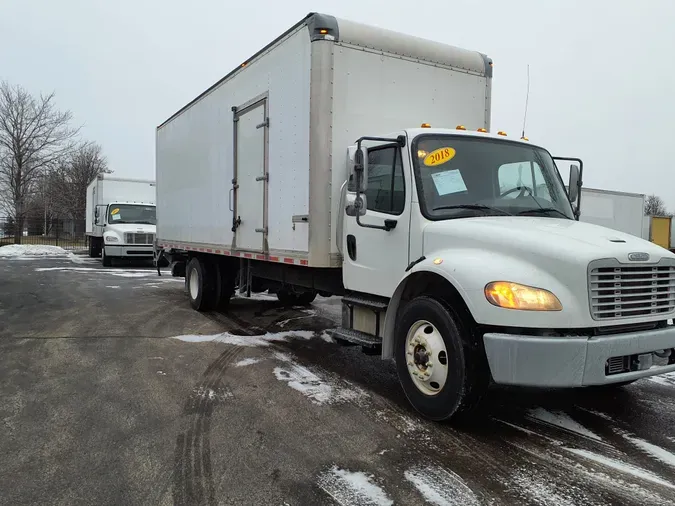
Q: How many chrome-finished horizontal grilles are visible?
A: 2